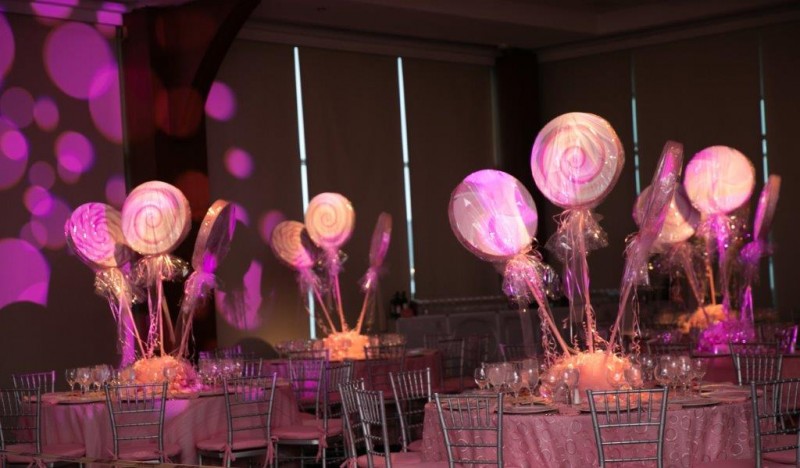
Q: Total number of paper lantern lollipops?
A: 12